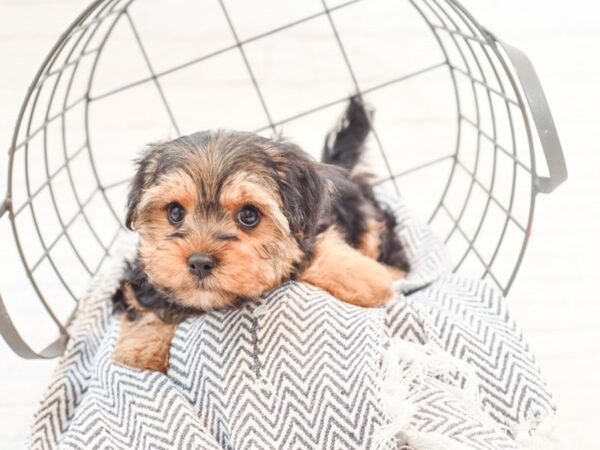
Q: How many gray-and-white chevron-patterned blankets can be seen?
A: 1